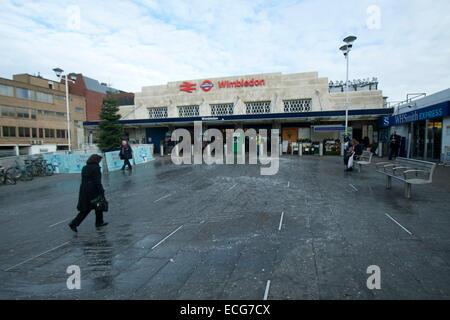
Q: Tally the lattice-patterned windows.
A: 5